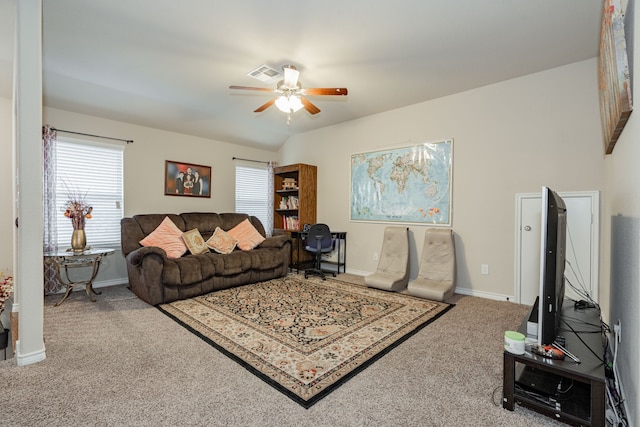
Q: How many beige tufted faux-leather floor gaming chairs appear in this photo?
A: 2